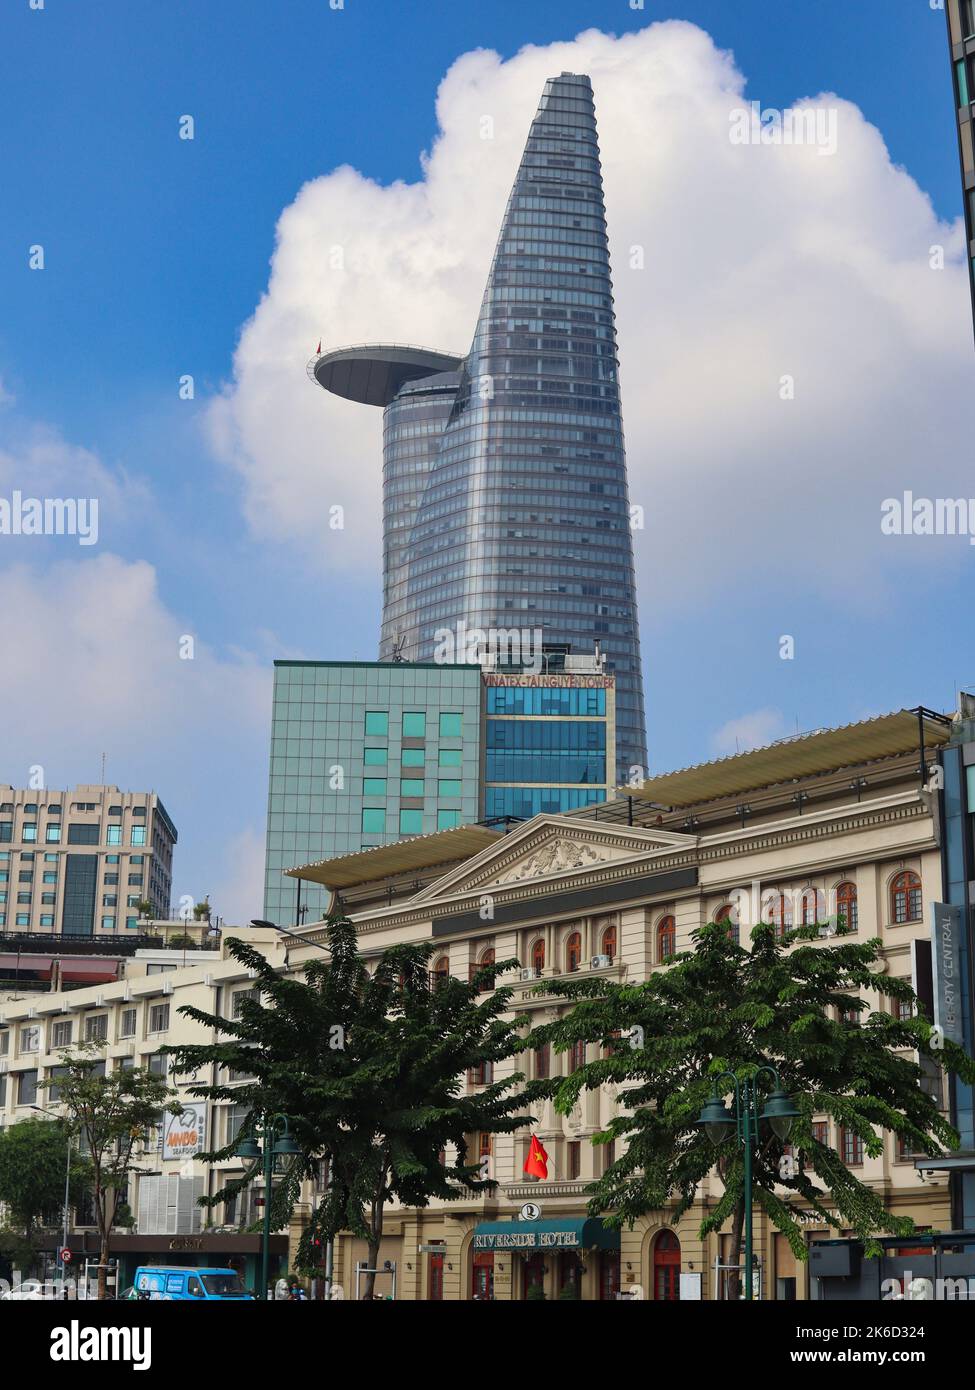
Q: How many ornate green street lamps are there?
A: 2